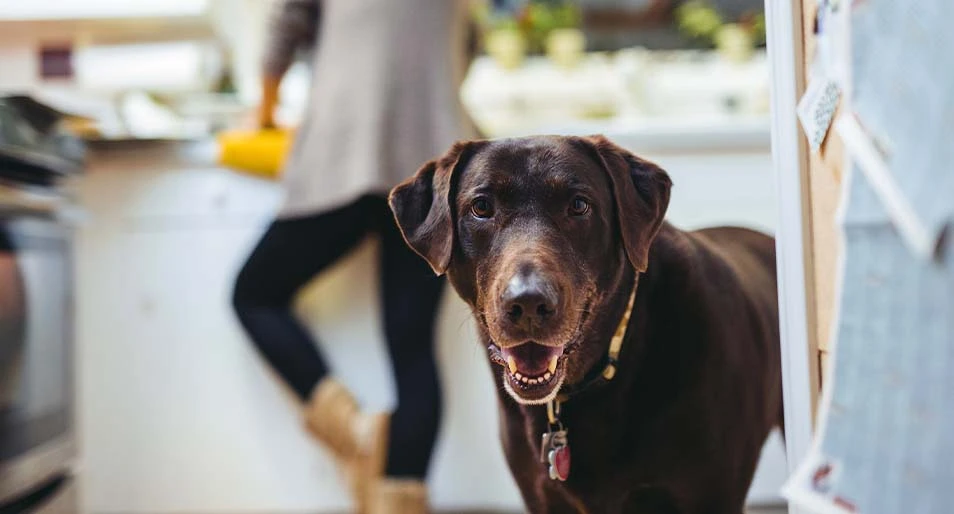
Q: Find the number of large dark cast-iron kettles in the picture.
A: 0